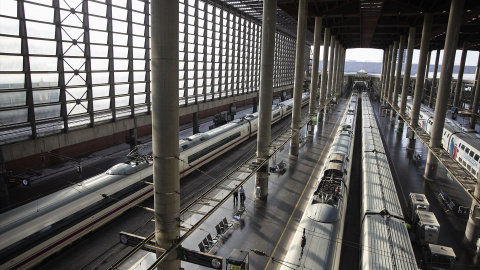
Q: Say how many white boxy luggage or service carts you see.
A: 3